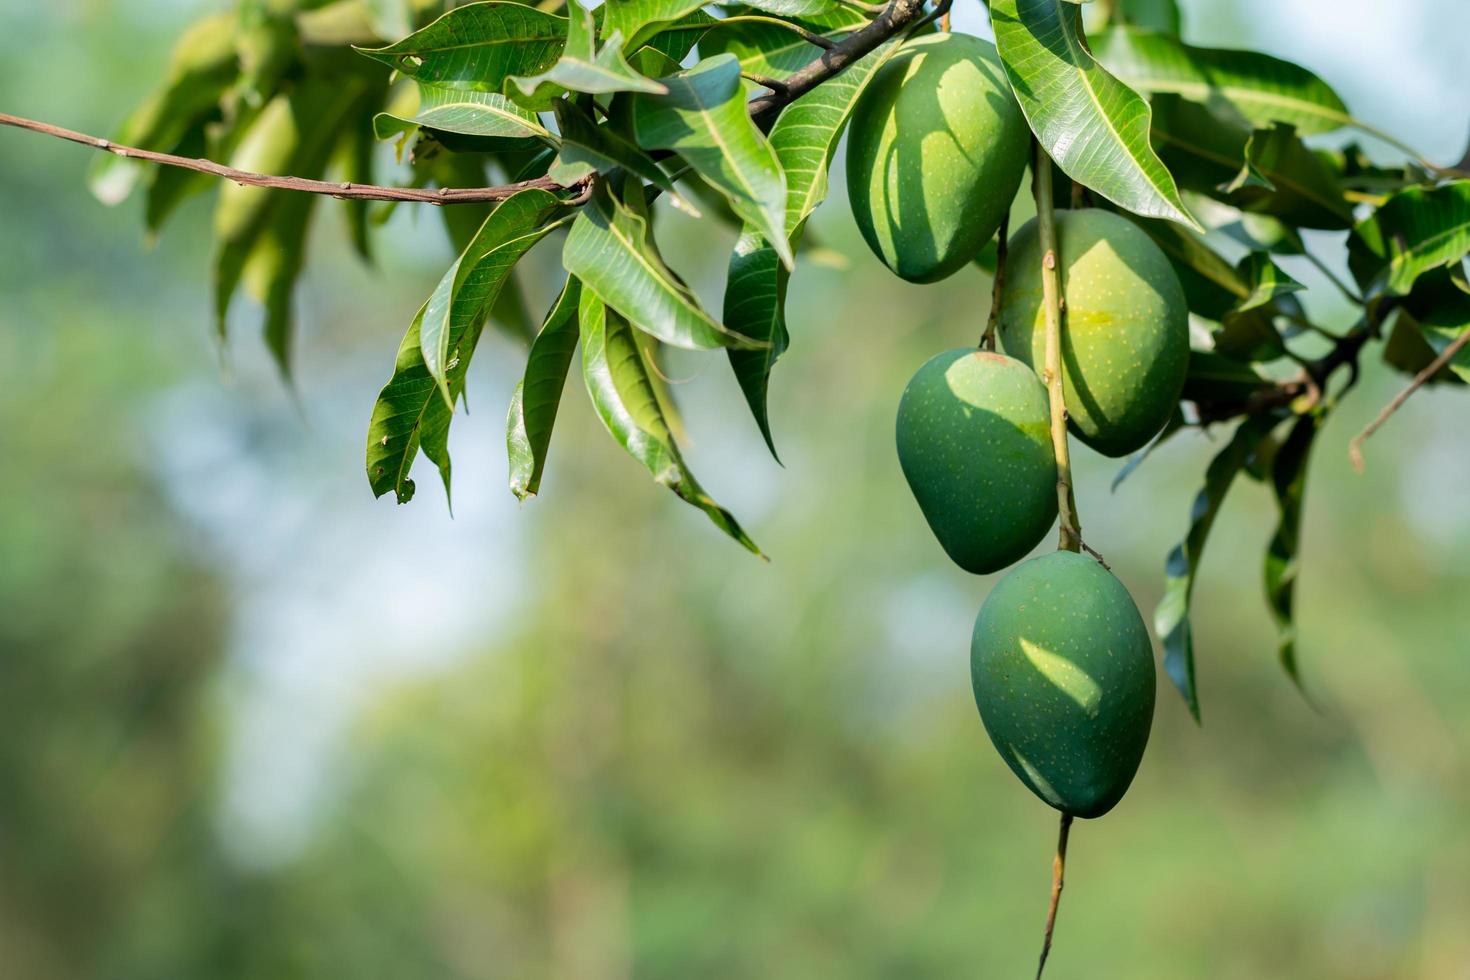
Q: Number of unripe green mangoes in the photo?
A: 4